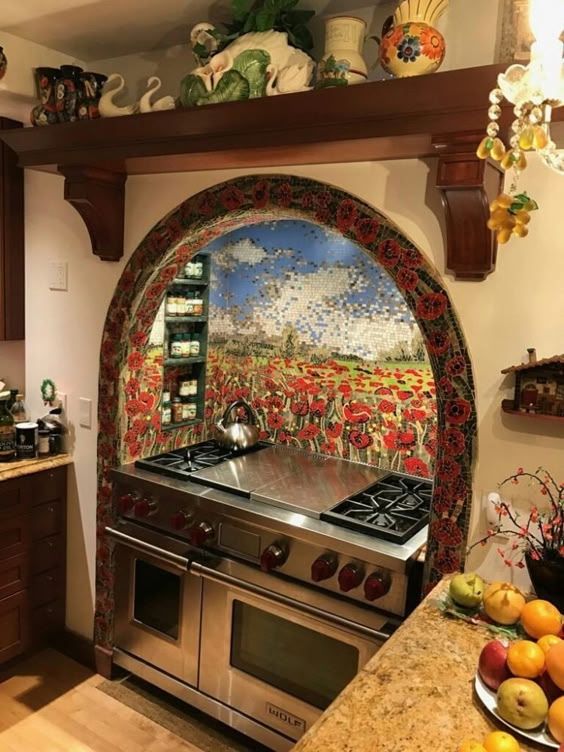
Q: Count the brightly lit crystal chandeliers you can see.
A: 1